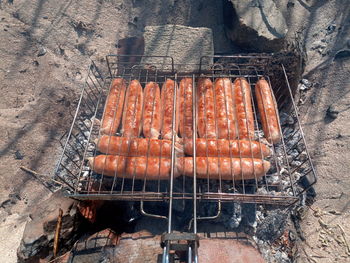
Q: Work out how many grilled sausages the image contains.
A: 13